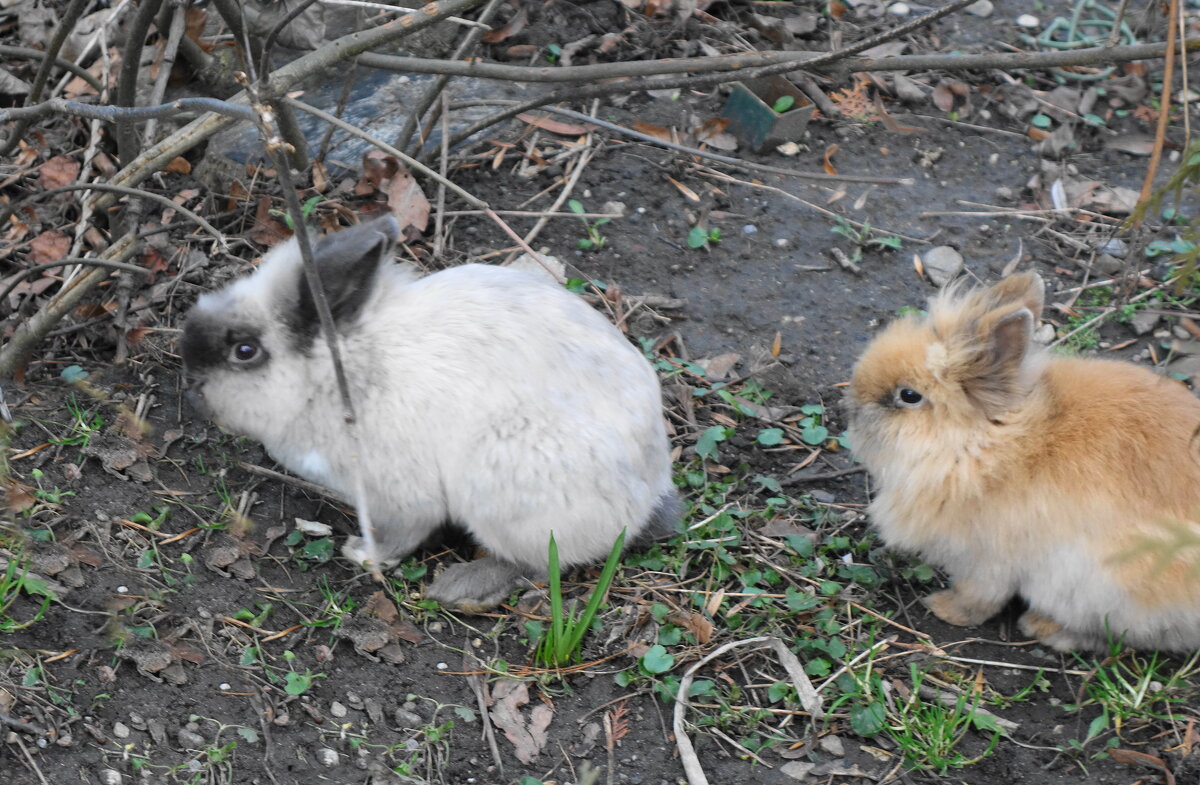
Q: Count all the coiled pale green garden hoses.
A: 1